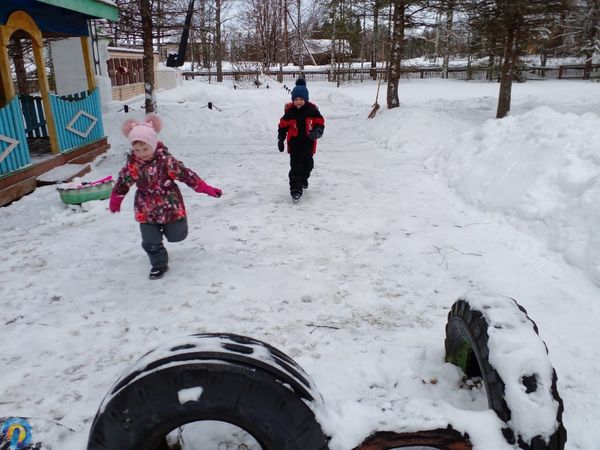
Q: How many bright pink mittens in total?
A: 2